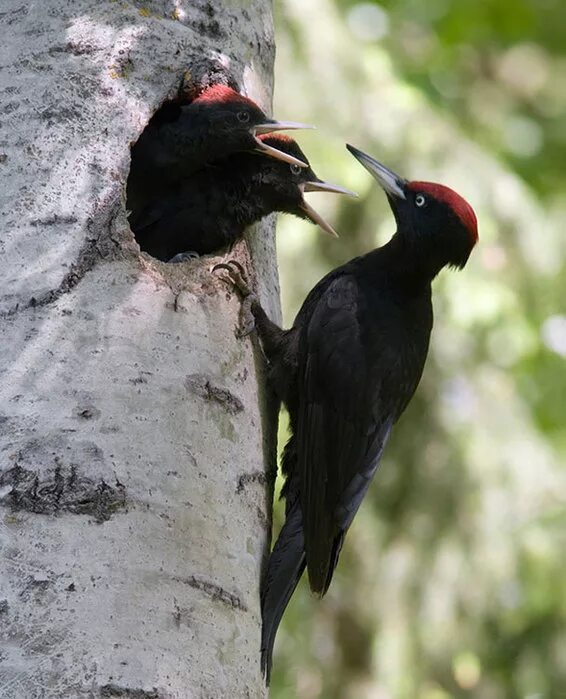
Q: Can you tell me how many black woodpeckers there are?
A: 3